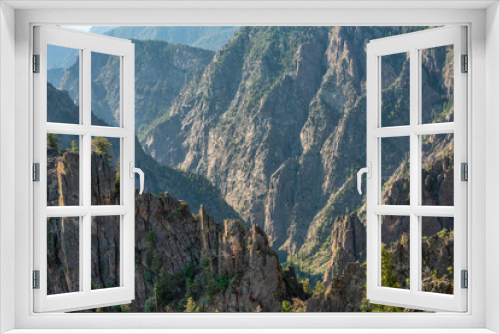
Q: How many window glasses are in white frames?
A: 12